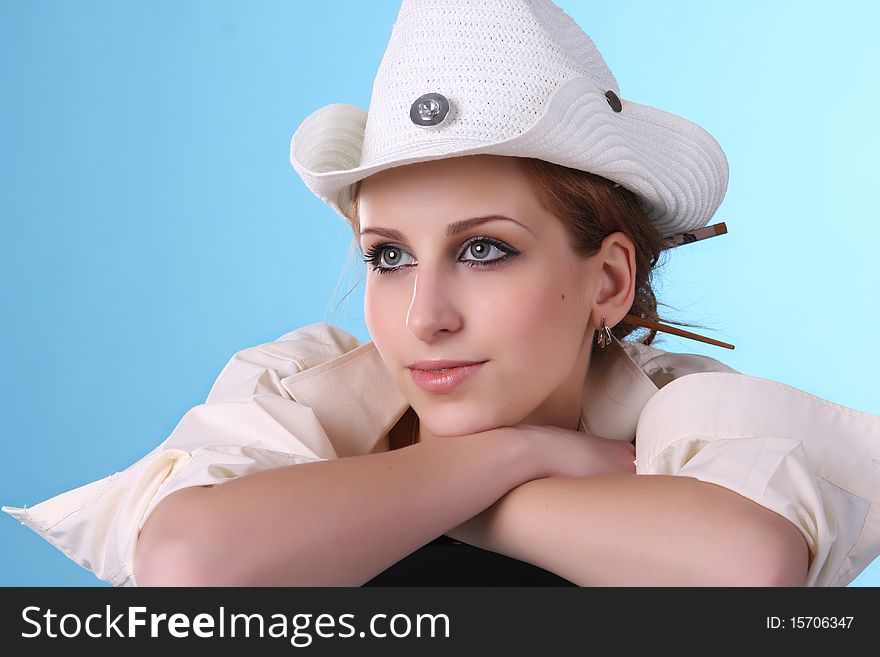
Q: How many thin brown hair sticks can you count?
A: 2